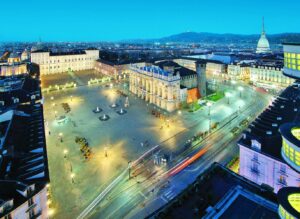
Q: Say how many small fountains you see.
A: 4